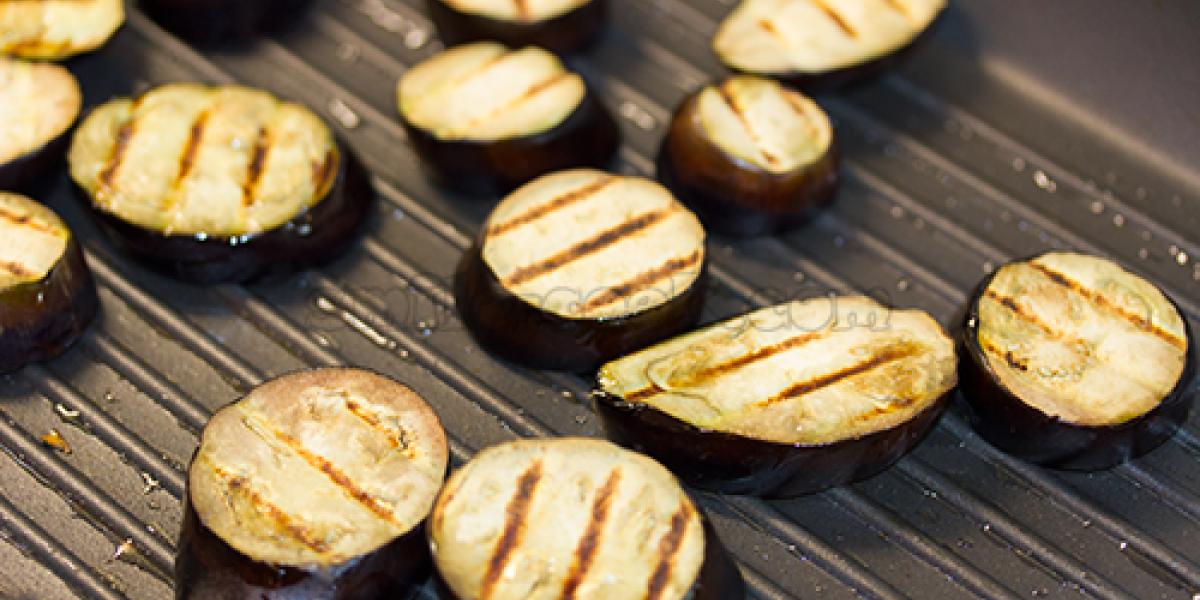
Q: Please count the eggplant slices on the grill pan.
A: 14